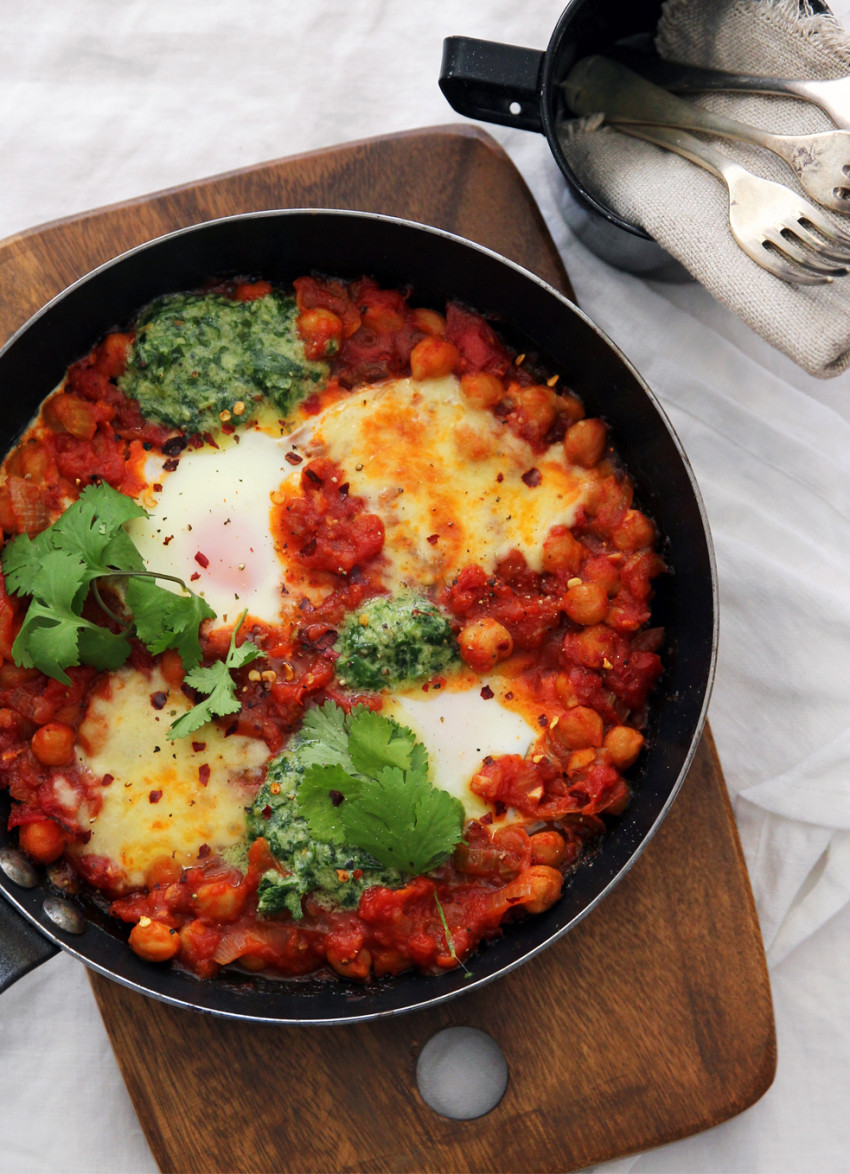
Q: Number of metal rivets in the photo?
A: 2